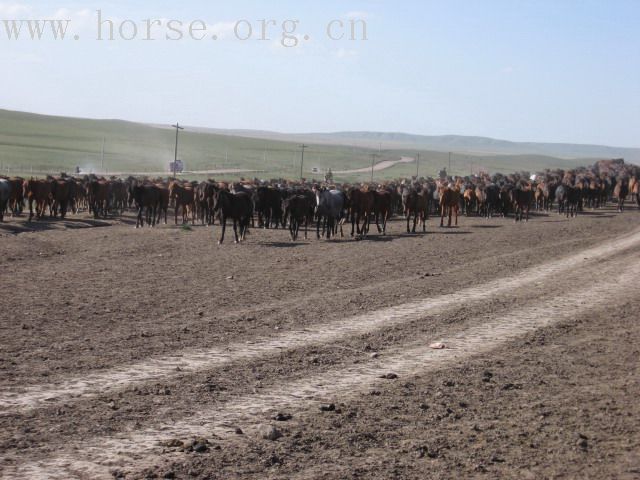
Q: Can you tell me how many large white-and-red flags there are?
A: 0